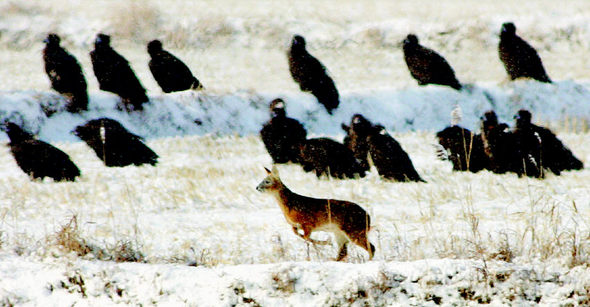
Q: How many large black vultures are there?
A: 15